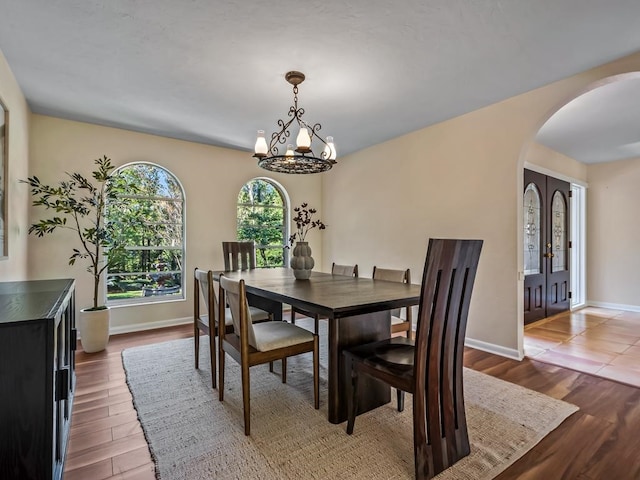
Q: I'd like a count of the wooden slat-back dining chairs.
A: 2